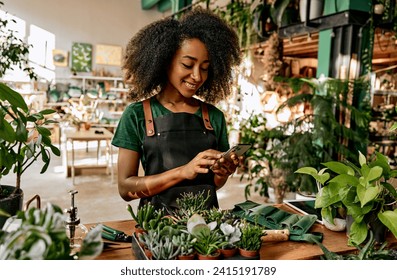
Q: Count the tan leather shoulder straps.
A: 2